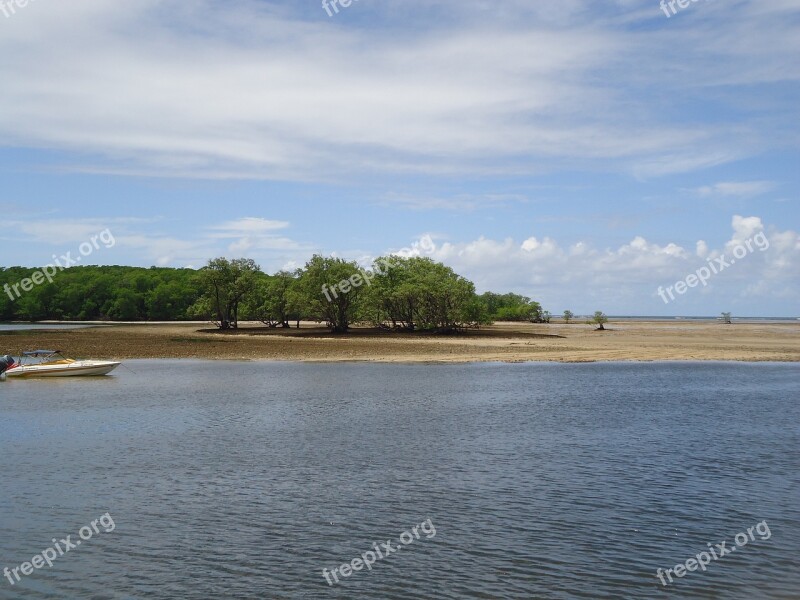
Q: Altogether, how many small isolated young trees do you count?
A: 3